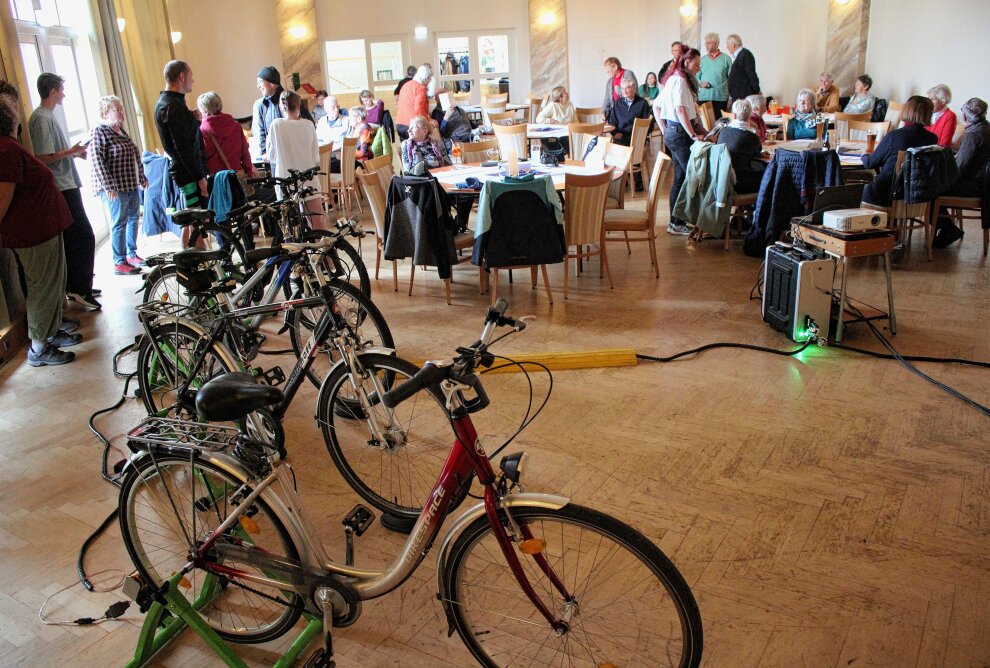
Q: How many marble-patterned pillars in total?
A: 4